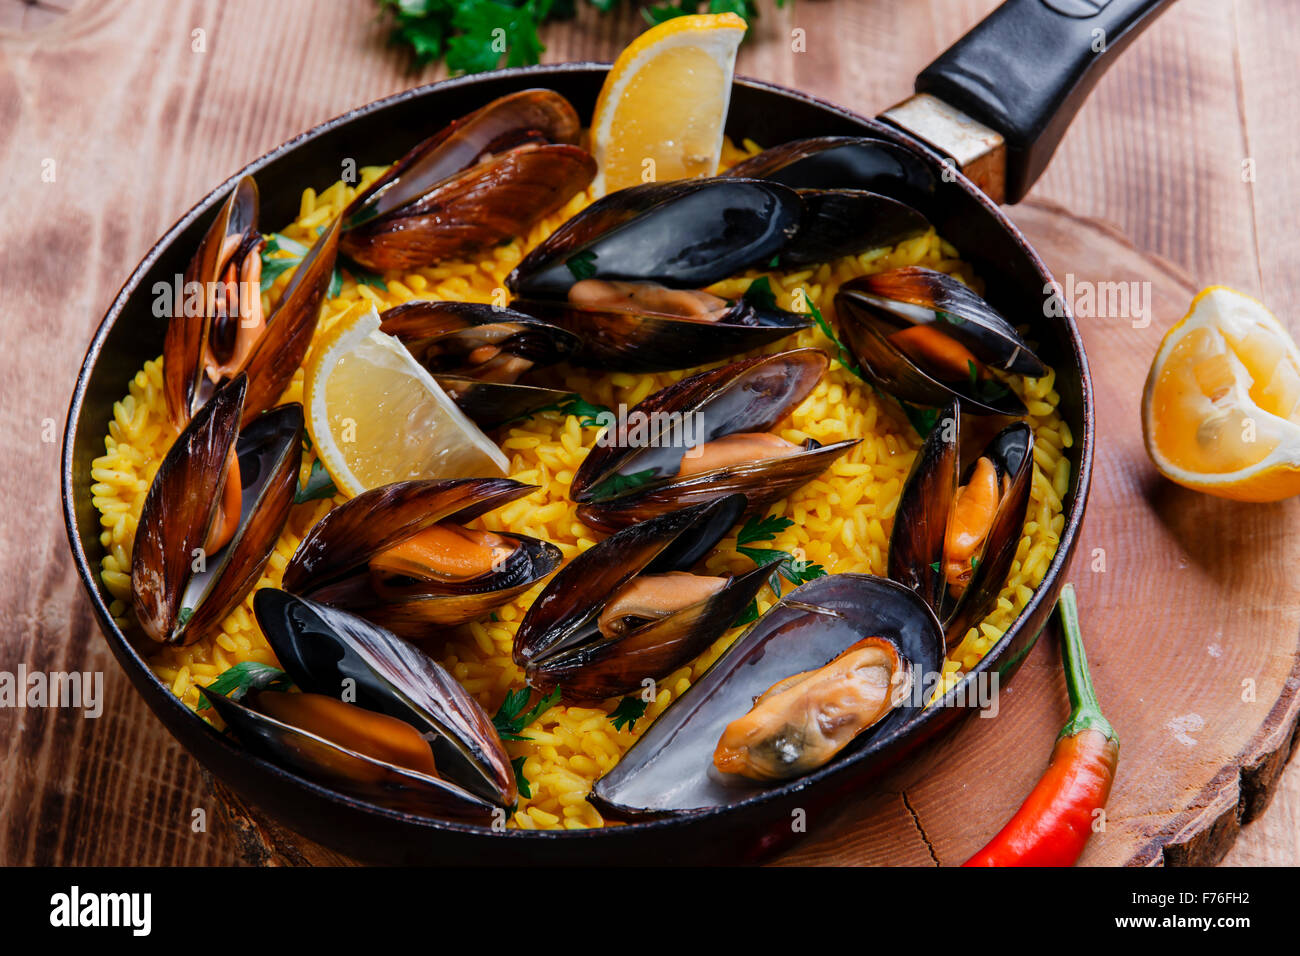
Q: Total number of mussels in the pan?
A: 13